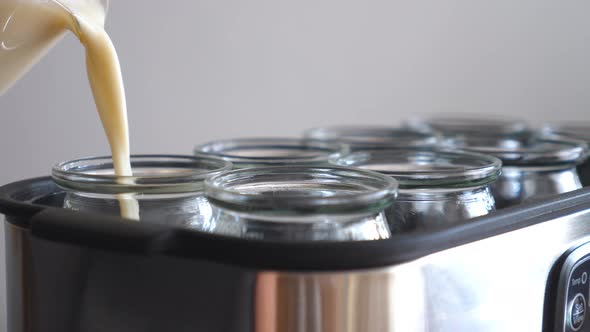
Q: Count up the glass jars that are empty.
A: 7